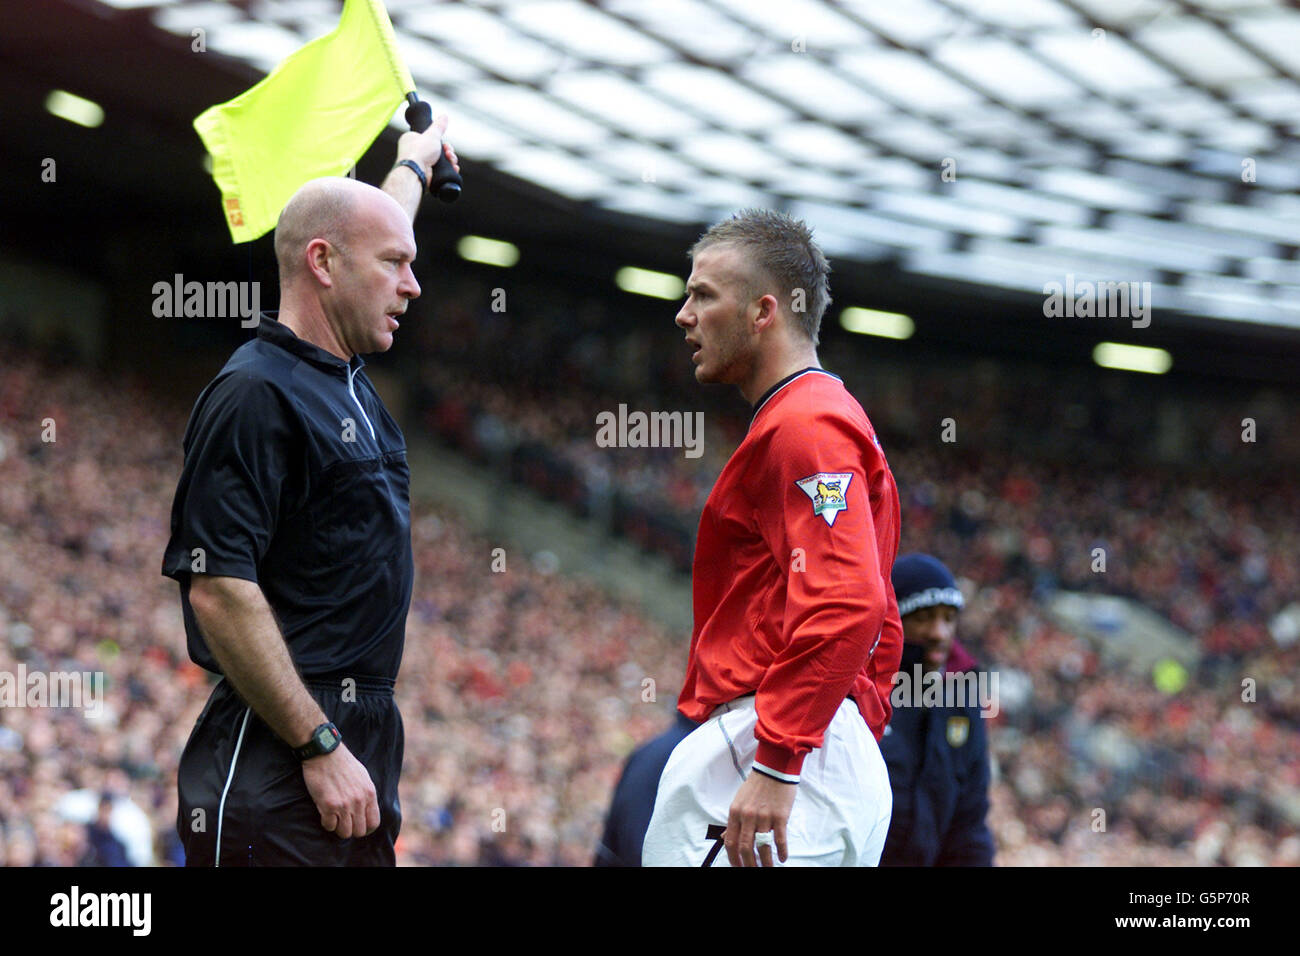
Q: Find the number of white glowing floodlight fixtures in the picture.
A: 5